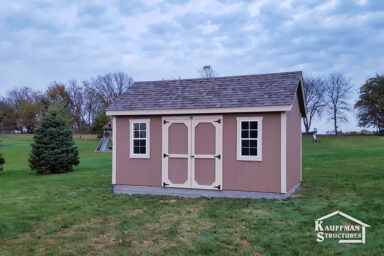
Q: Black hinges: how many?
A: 6